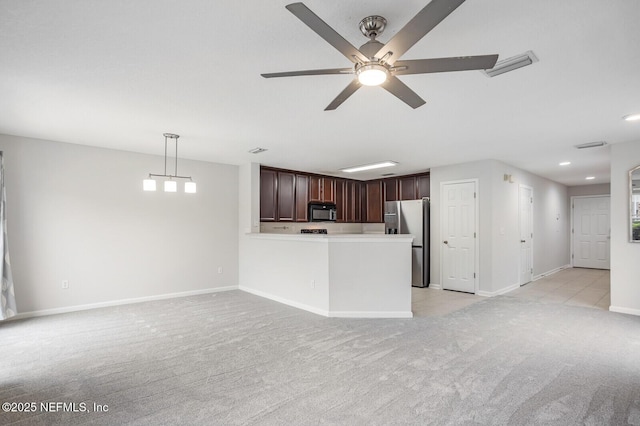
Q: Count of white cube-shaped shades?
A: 3